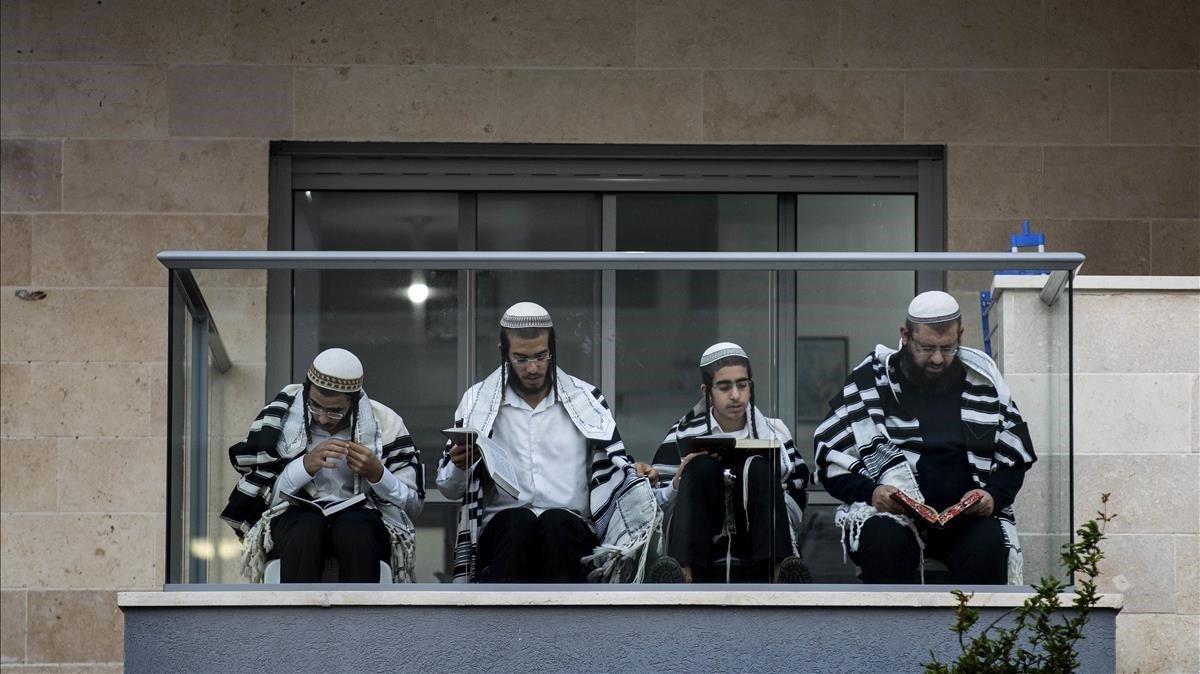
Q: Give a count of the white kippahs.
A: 4